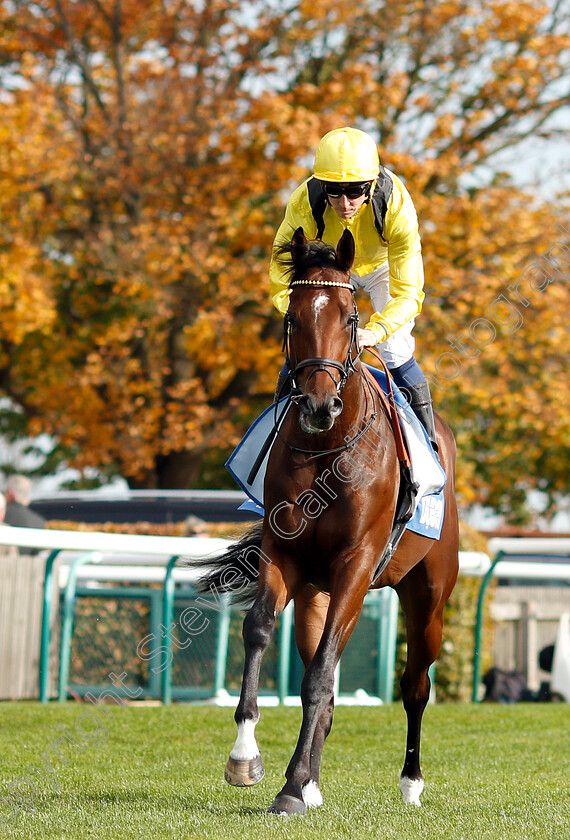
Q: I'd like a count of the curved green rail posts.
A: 4